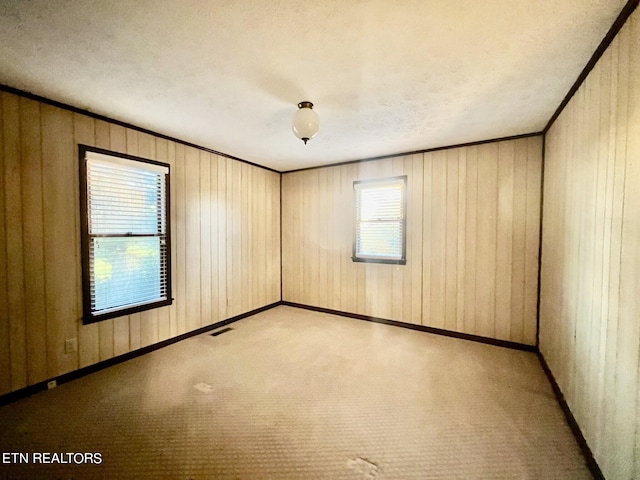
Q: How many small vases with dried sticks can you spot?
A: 0